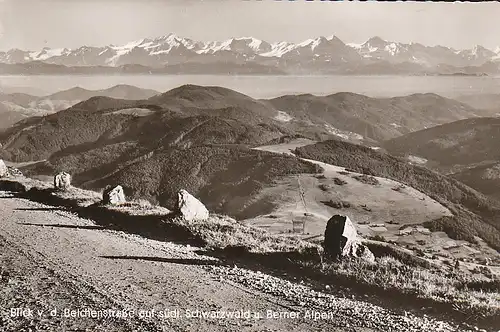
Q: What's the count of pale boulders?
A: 5